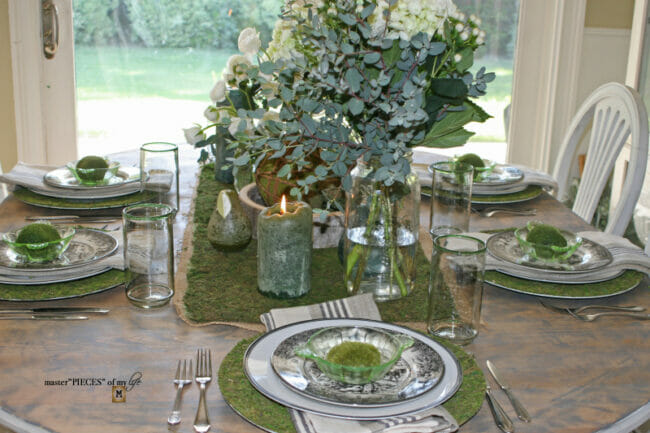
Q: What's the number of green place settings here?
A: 5